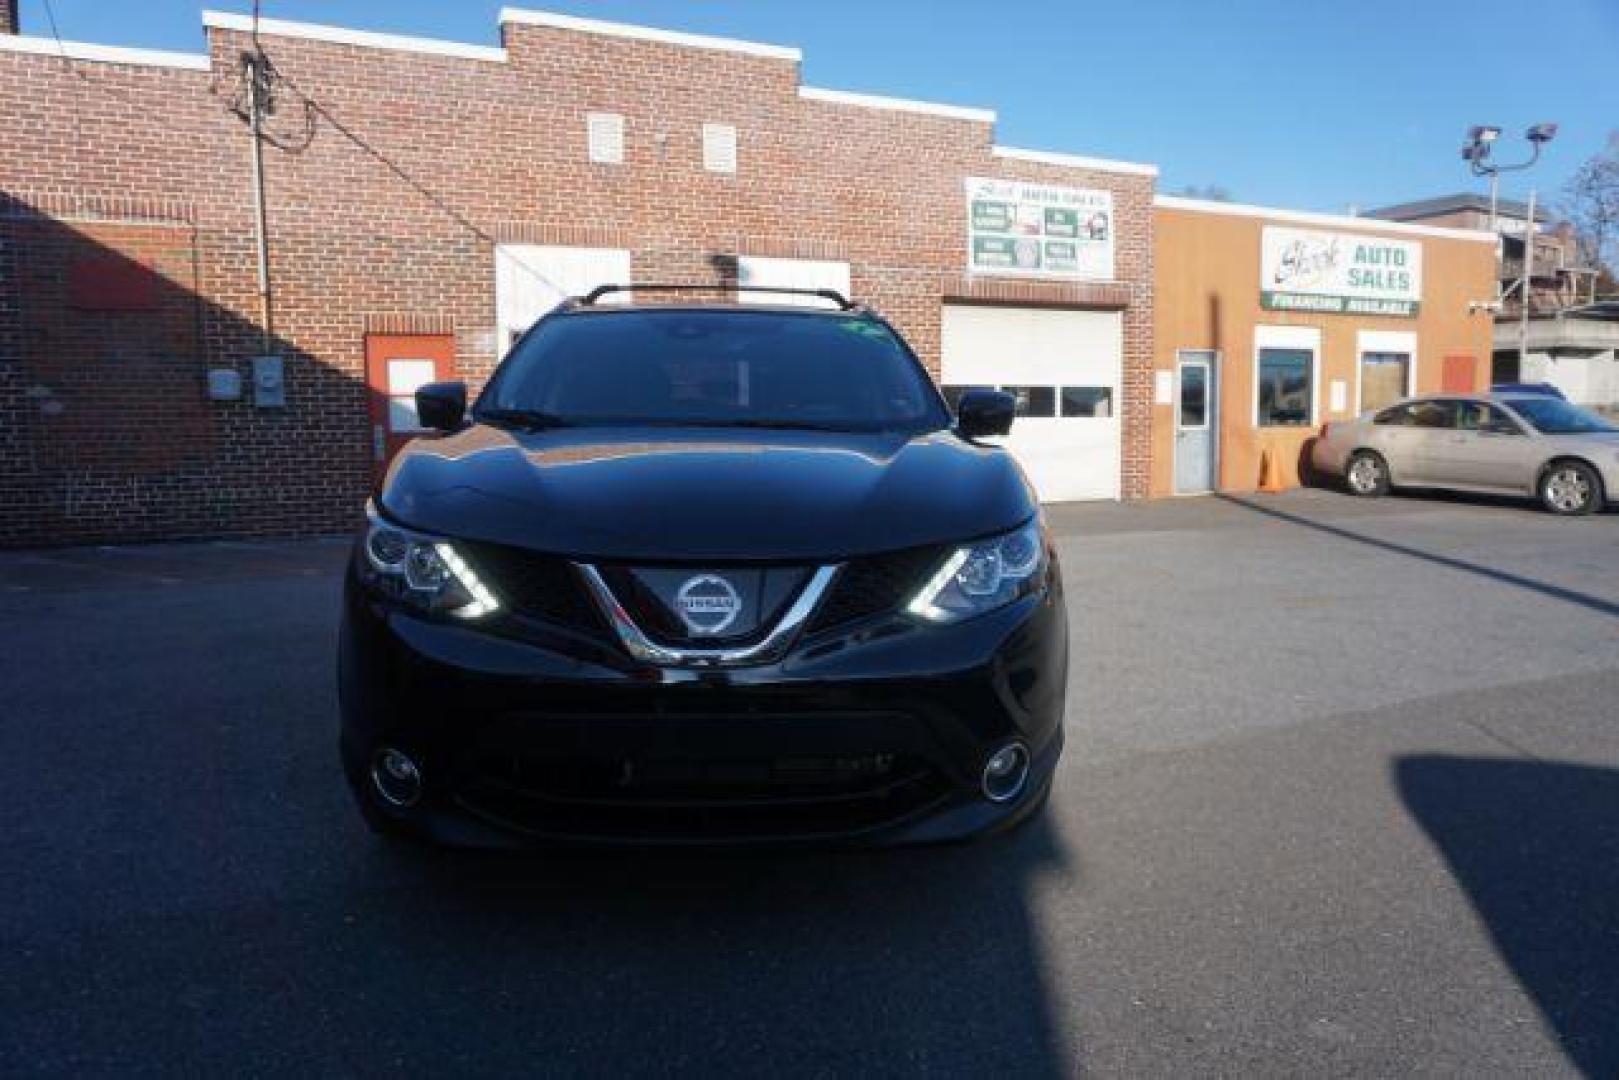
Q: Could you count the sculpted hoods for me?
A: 1